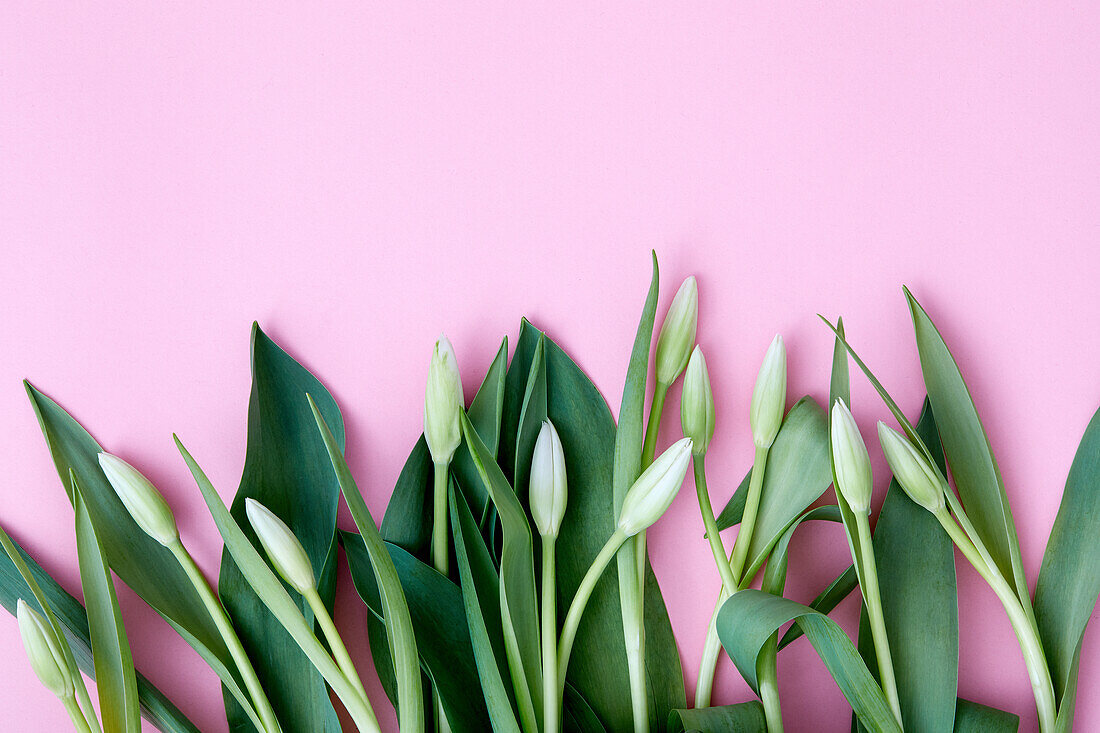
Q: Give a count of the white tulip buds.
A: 11